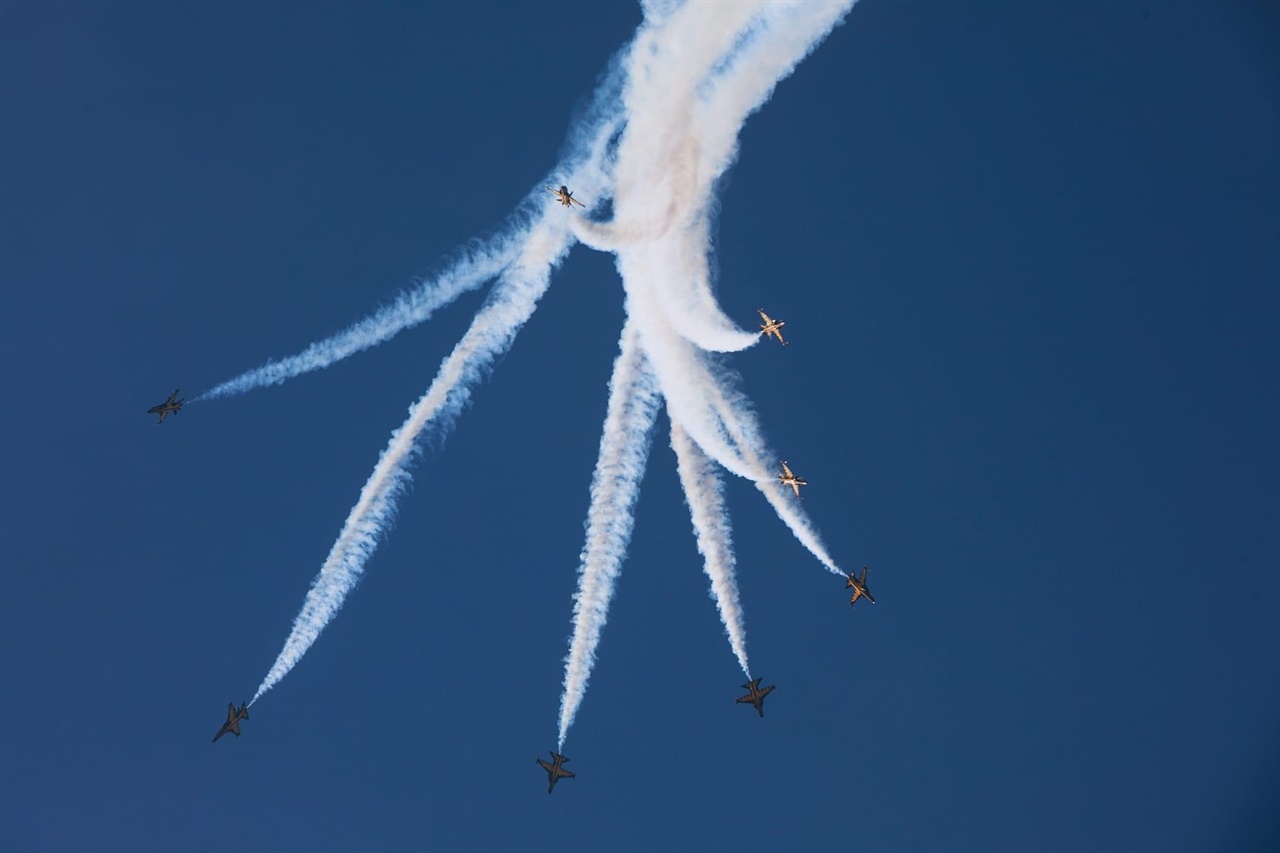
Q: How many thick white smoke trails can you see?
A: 8